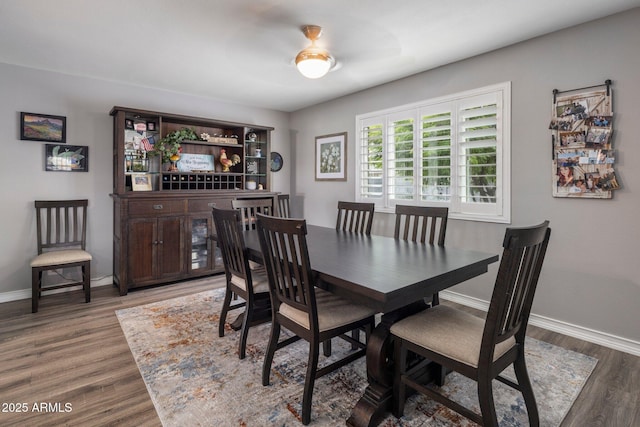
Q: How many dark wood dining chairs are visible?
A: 8